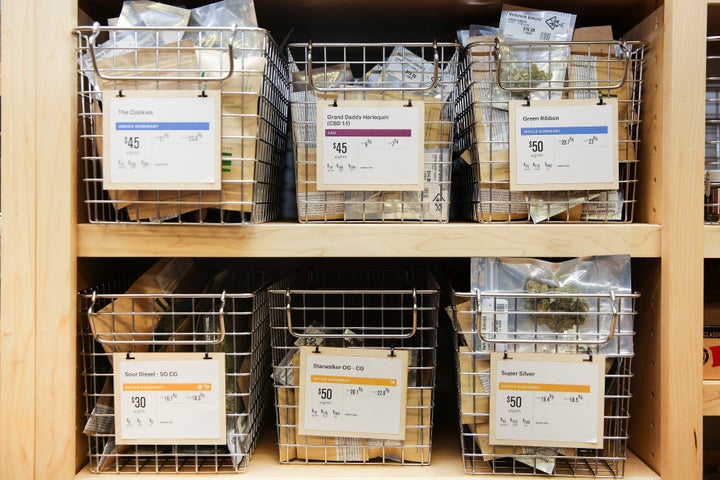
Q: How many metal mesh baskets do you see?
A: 6